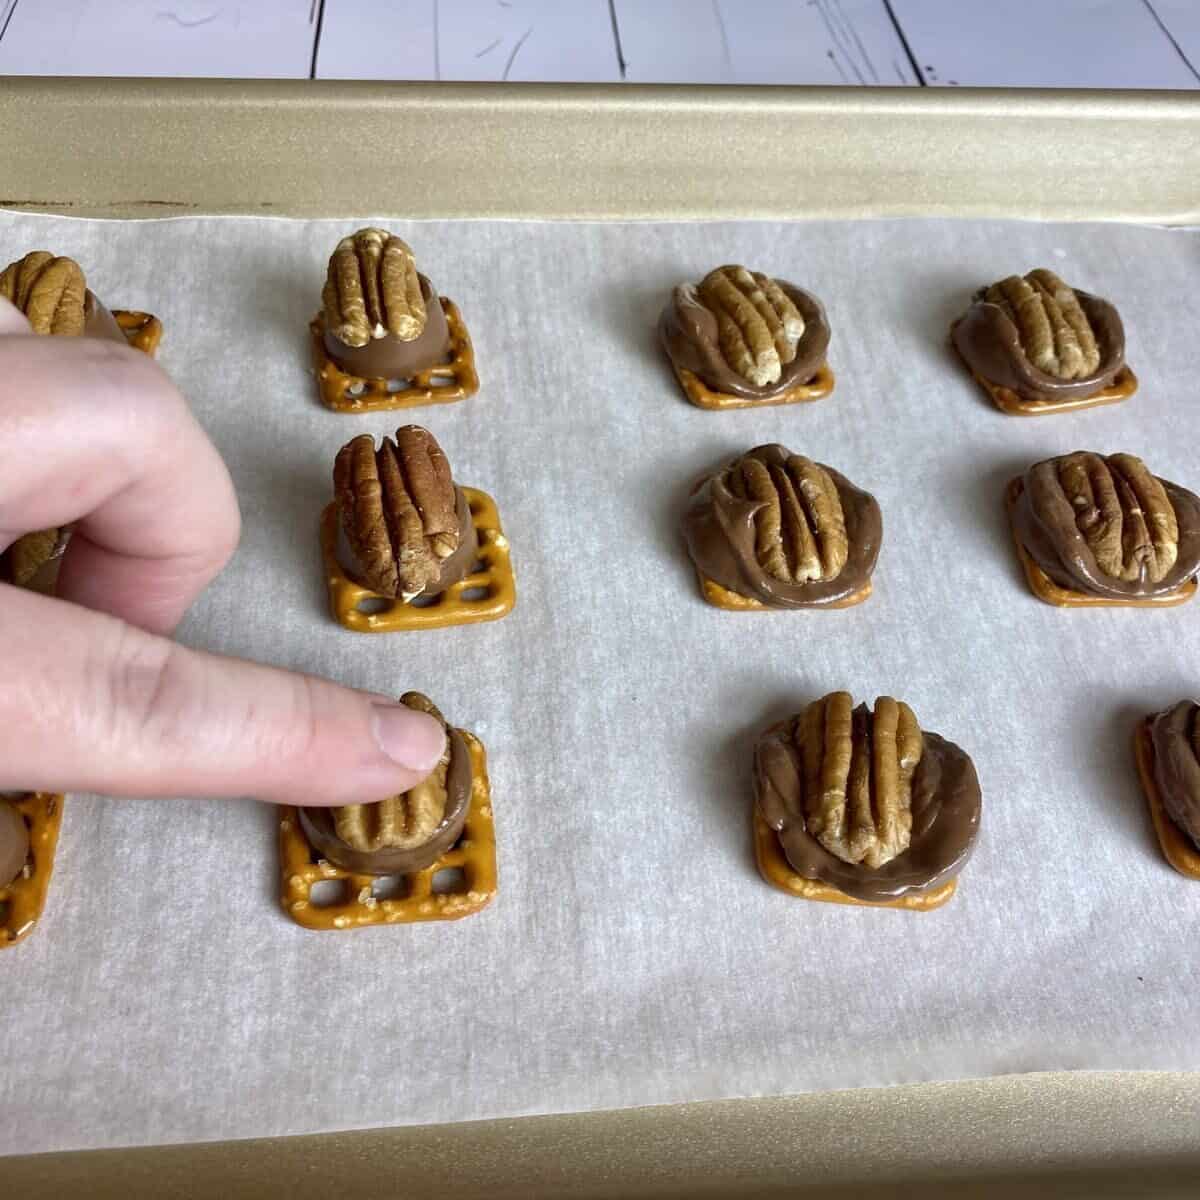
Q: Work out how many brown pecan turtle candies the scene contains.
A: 12